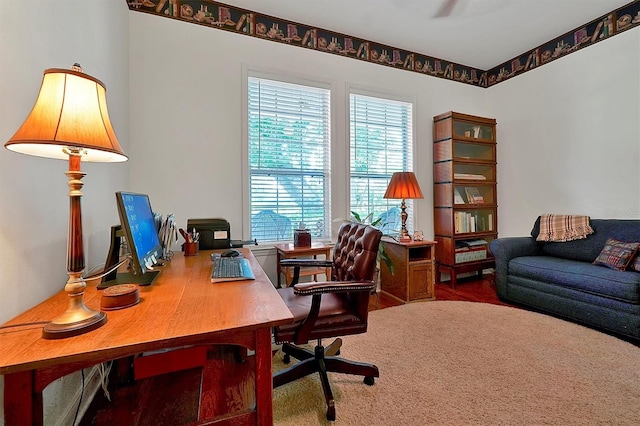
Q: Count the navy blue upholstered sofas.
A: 1